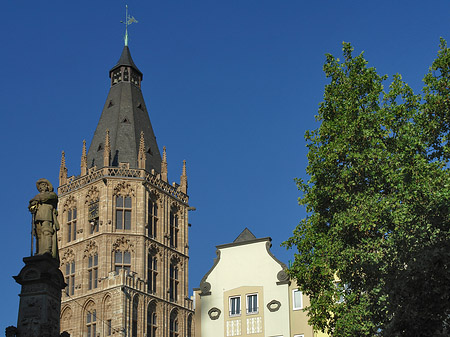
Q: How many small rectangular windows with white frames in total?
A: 3